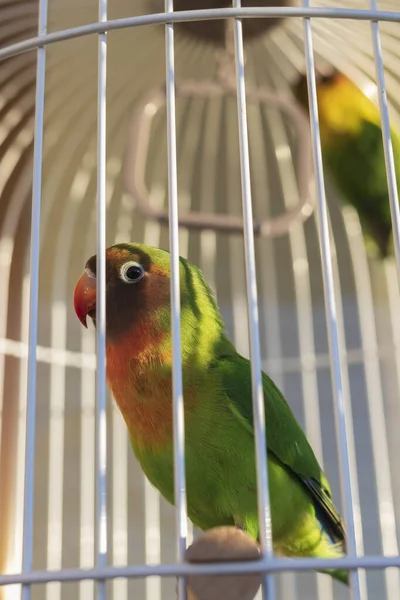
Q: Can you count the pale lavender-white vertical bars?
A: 6